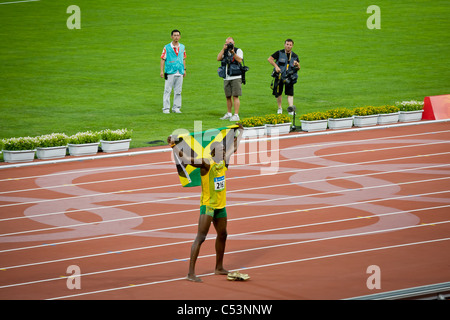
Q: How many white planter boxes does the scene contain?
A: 11